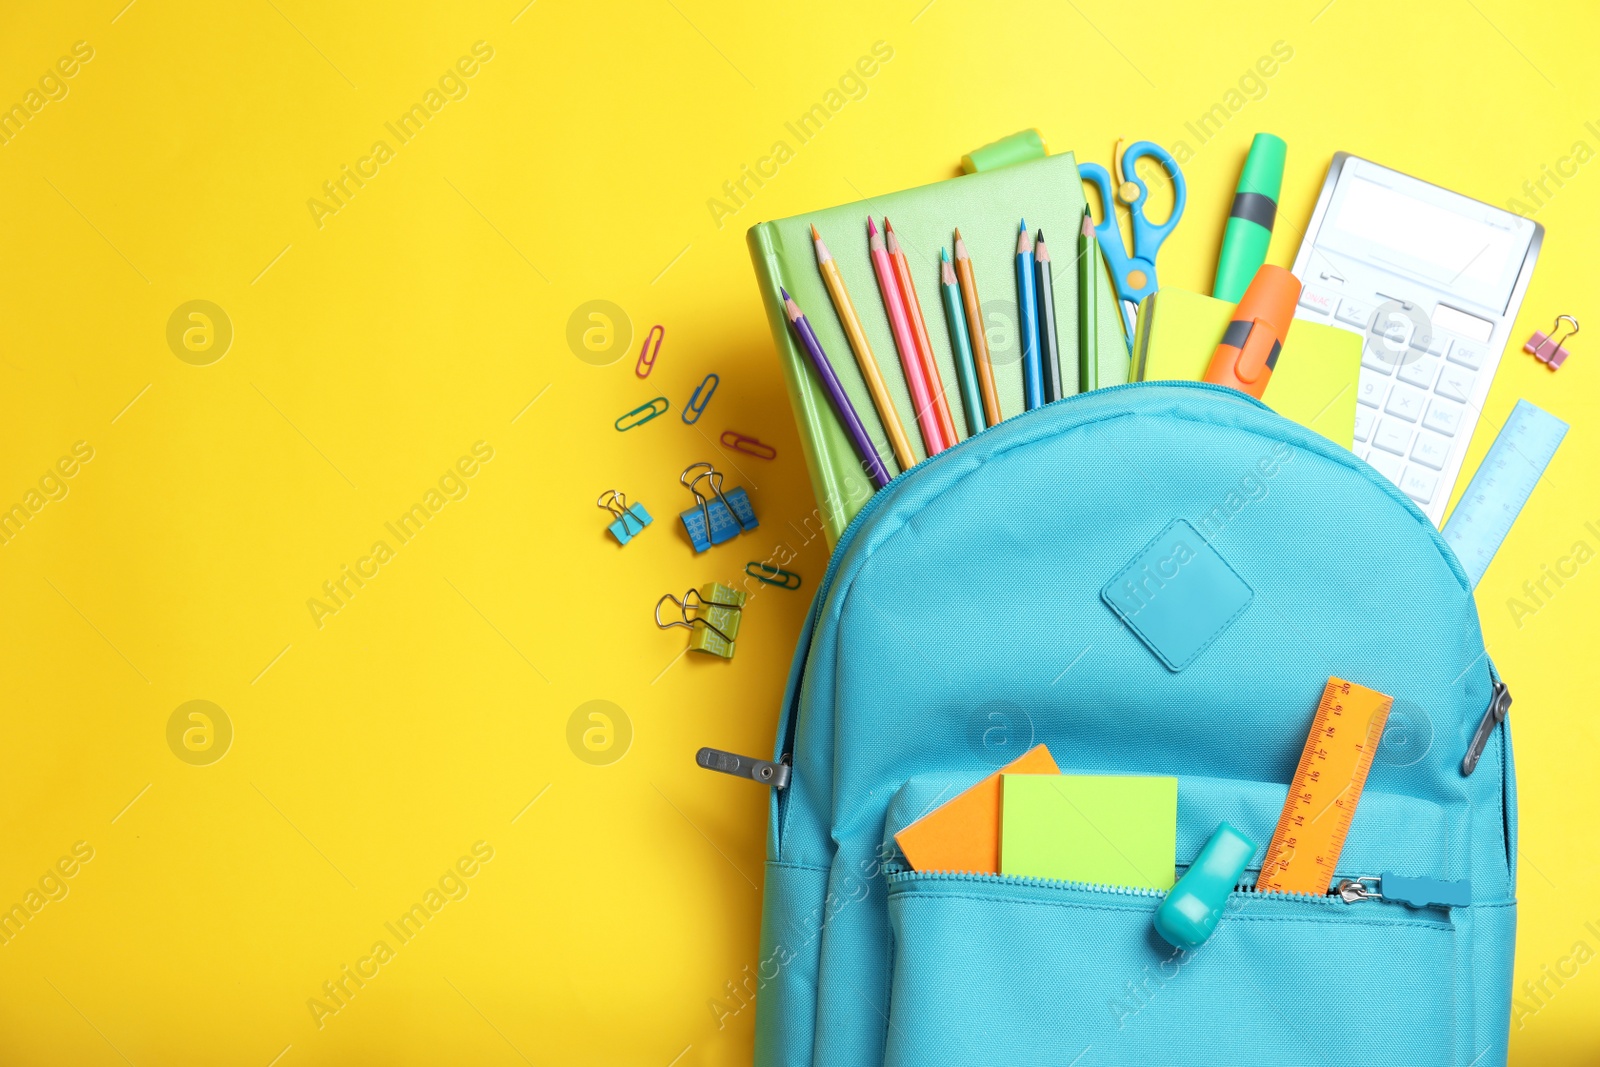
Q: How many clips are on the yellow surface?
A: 9